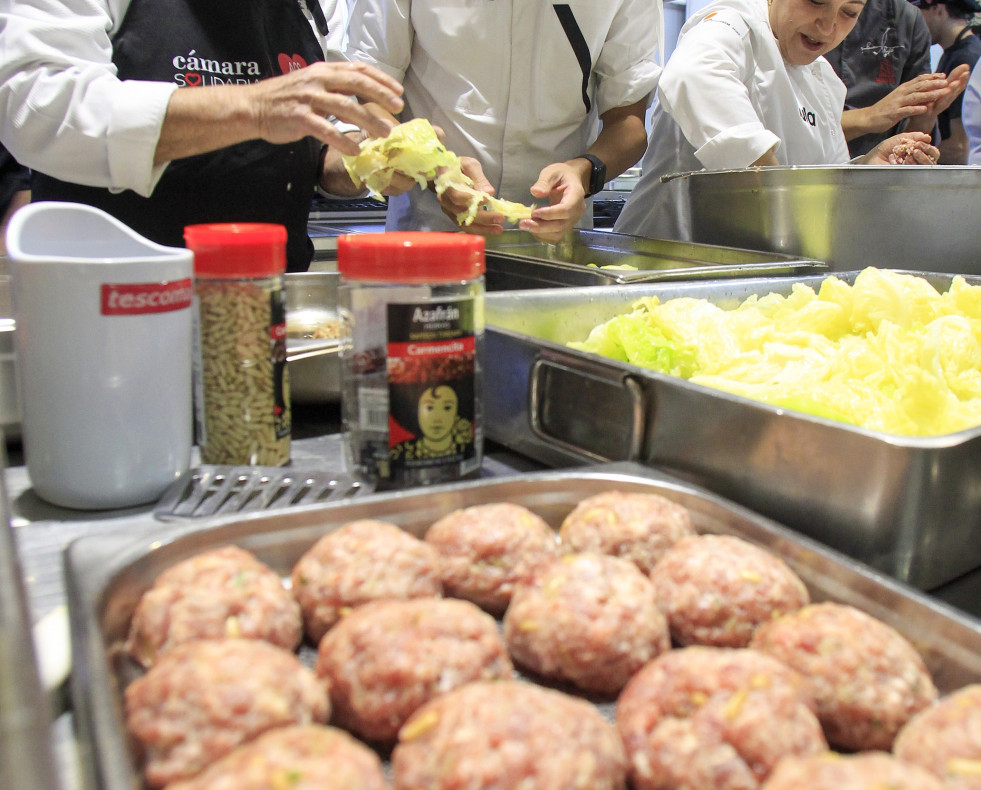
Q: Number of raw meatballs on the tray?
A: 14